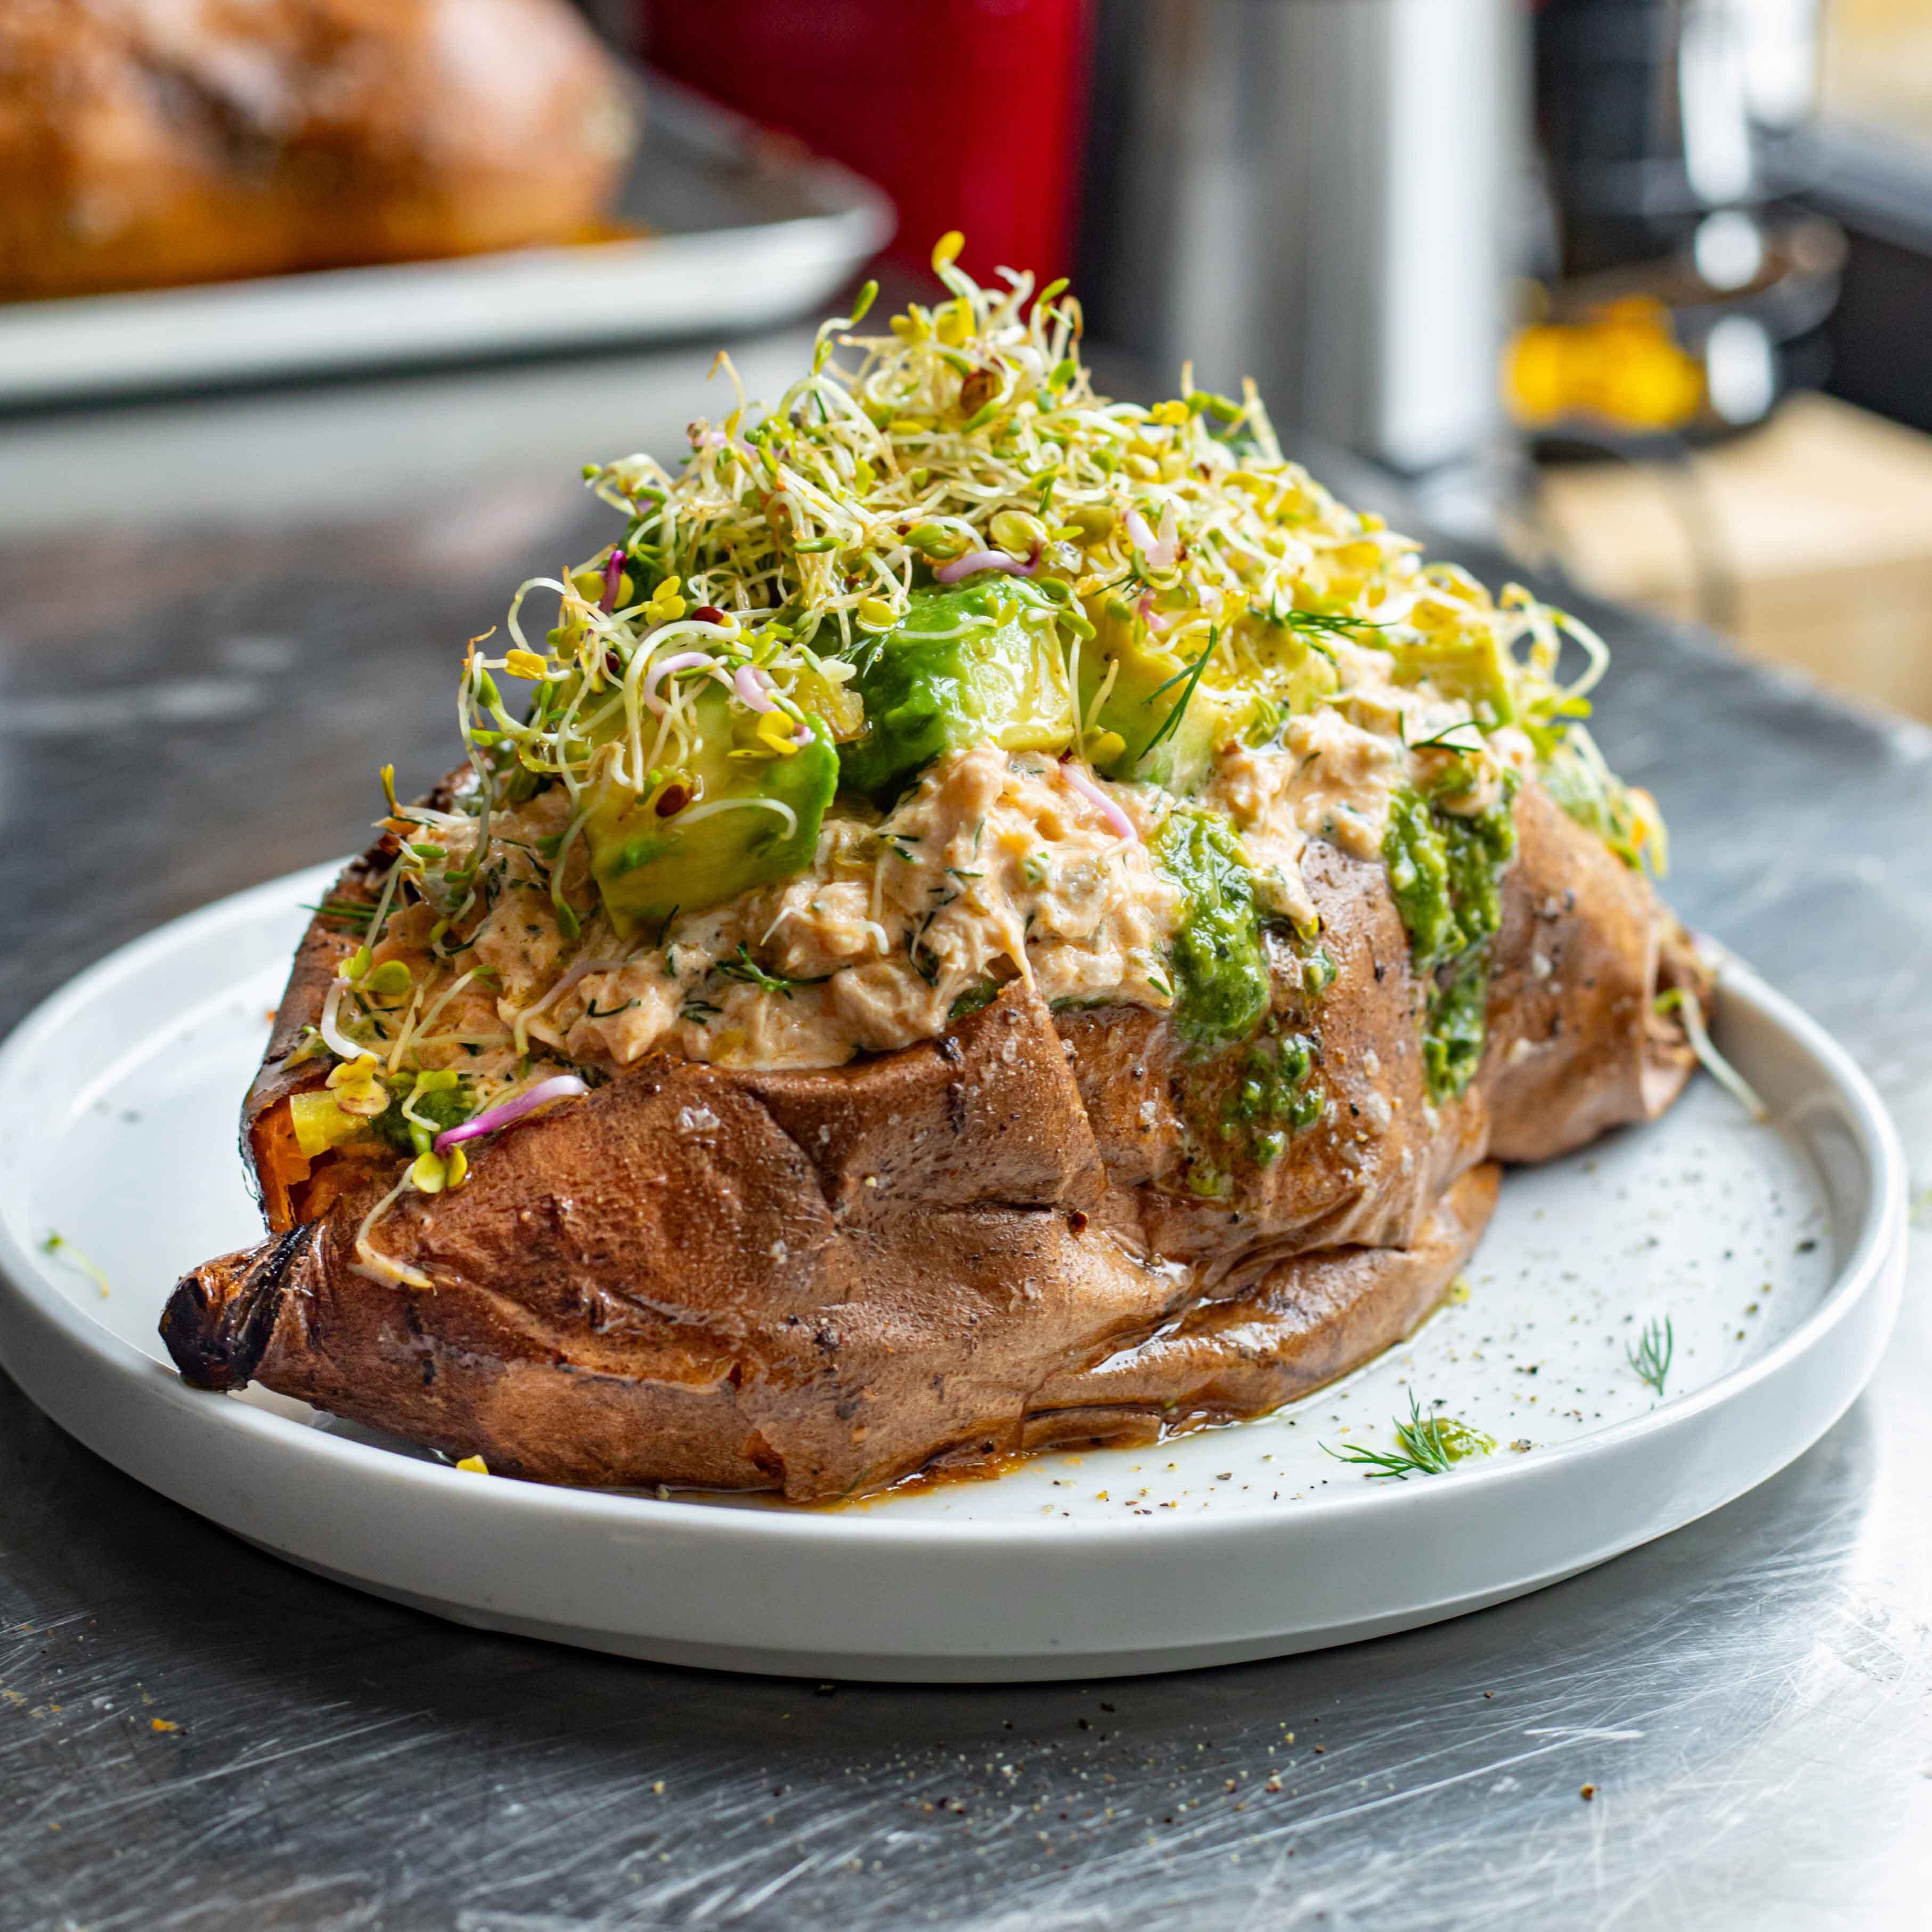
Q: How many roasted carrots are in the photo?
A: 0